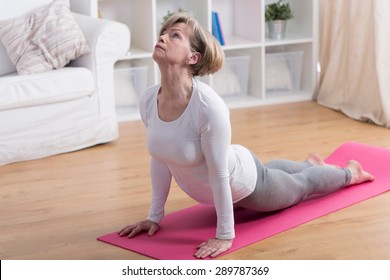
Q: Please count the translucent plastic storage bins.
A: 3